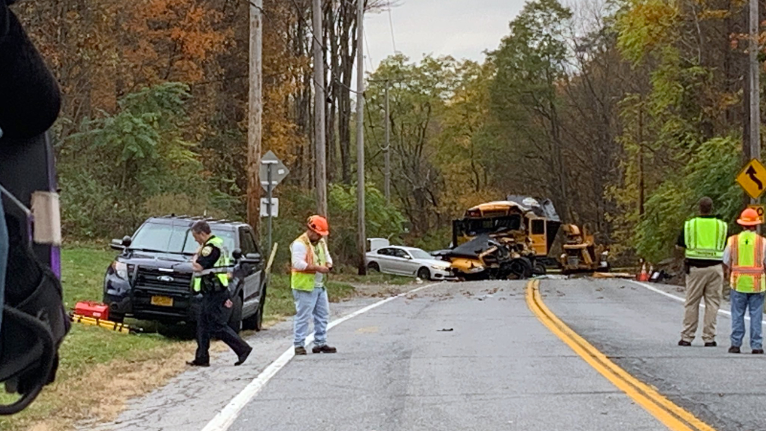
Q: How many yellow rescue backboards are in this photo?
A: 1